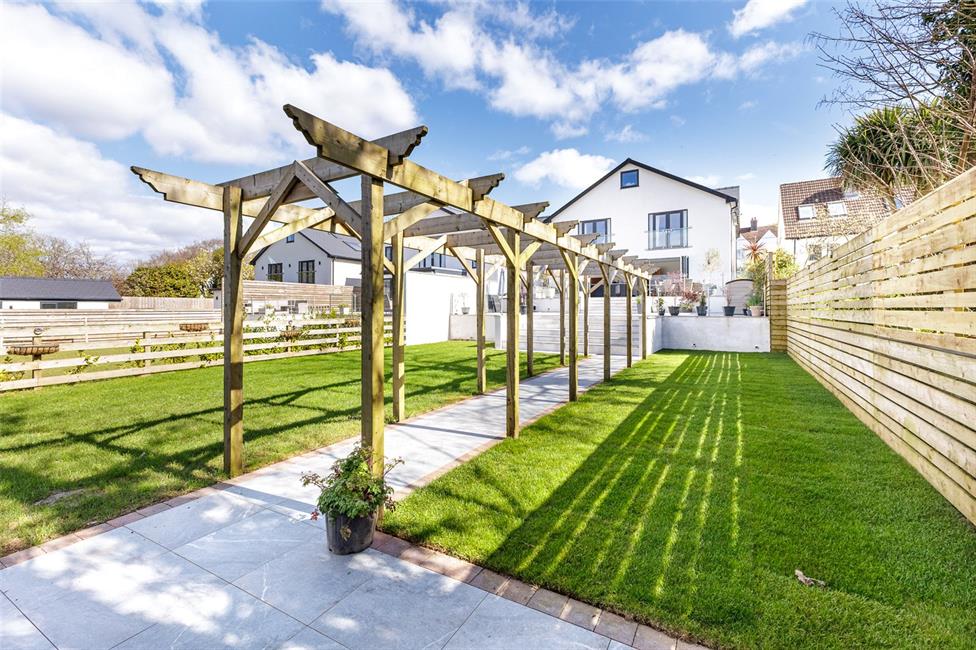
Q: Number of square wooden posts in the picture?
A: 12